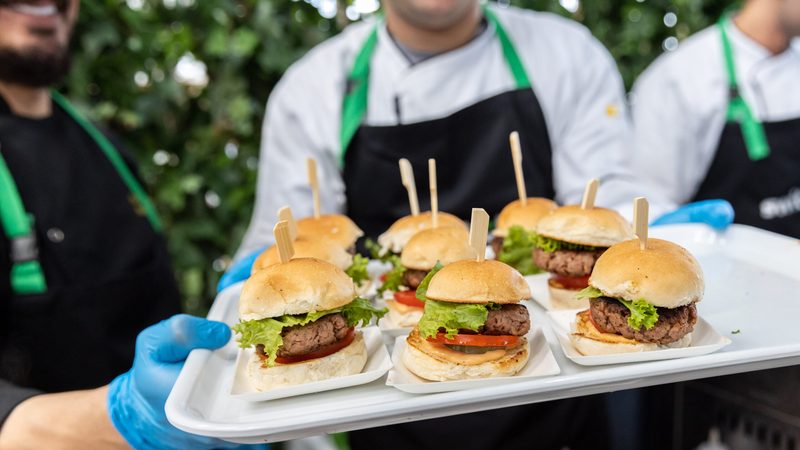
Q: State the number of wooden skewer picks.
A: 9